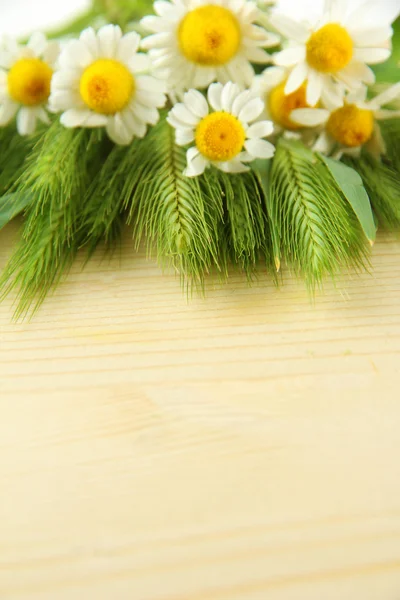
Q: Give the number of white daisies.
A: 7